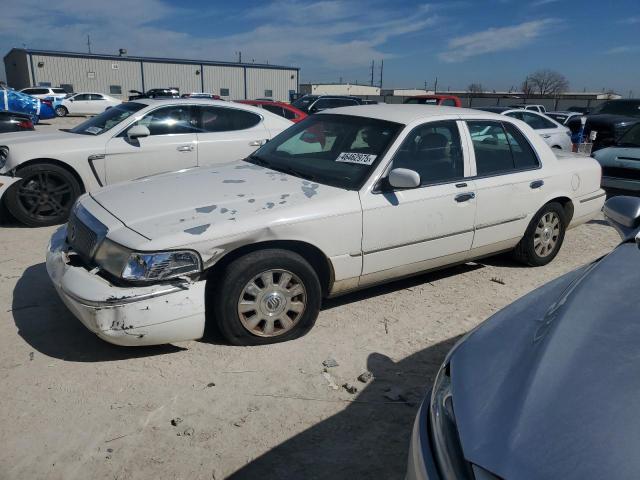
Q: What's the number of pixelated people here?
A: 0